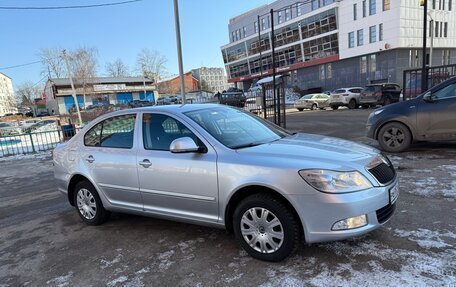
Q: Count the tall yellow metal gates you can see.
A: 0